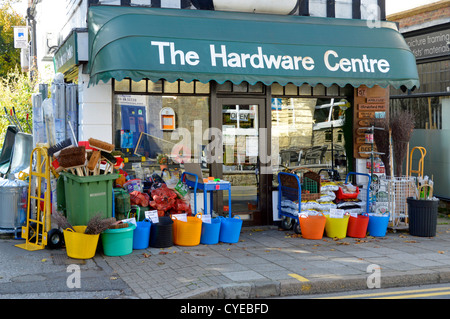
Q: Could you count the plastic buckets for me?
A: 11